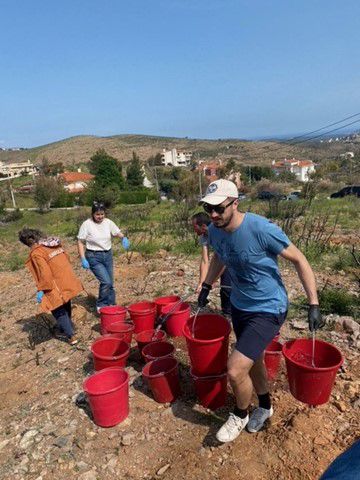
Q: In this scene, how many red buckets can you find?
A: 14